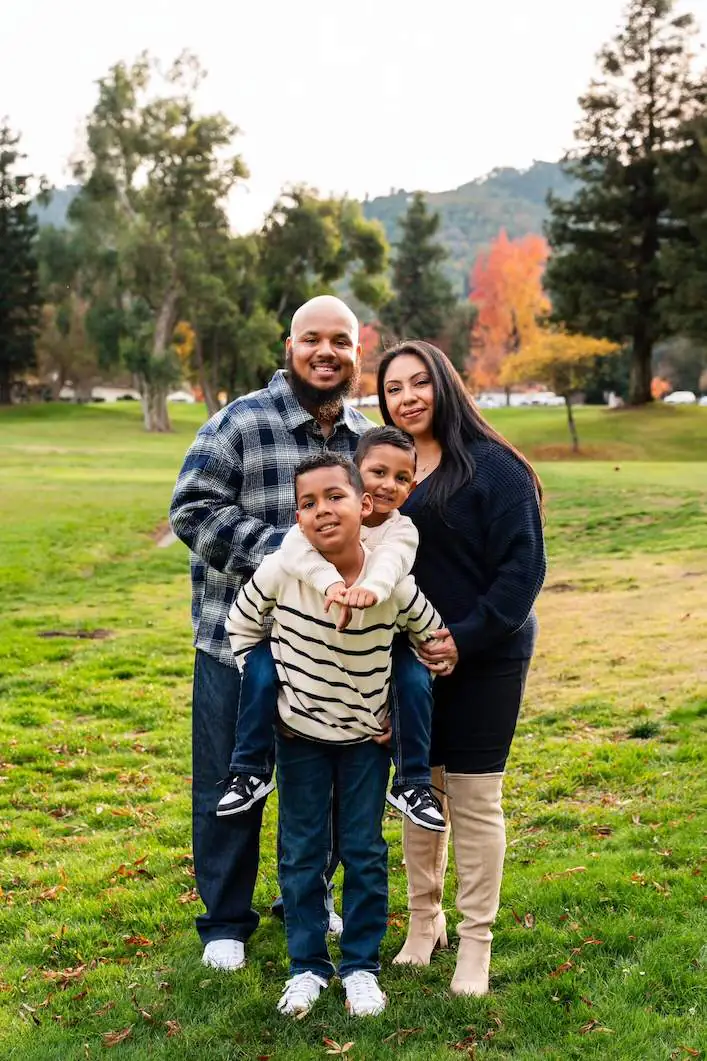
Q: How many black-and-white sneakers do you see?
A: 2